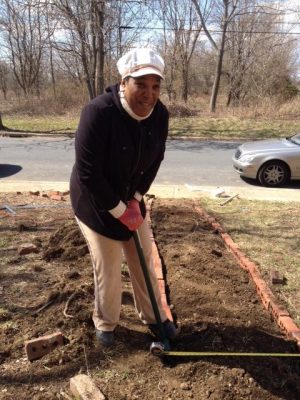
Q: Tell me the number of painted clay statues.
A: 0